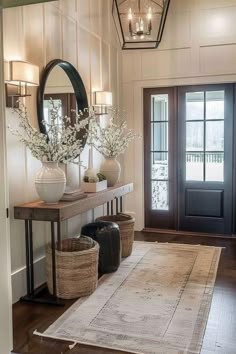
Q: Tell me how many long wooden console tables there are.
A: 1